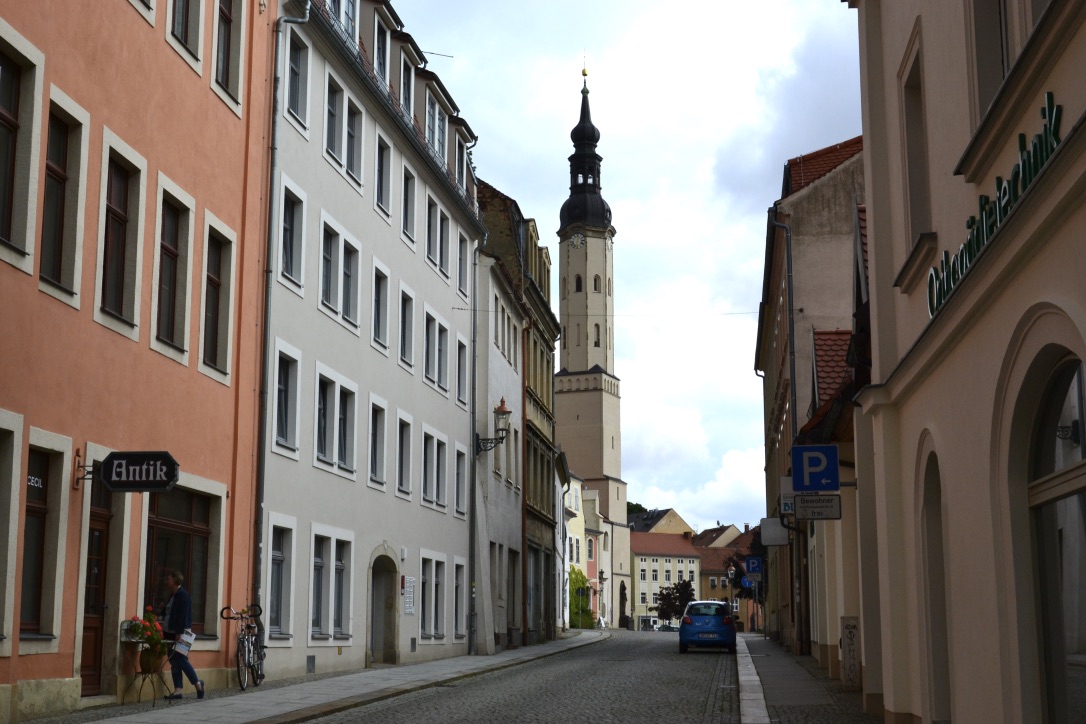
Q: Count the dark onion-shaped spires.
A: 1